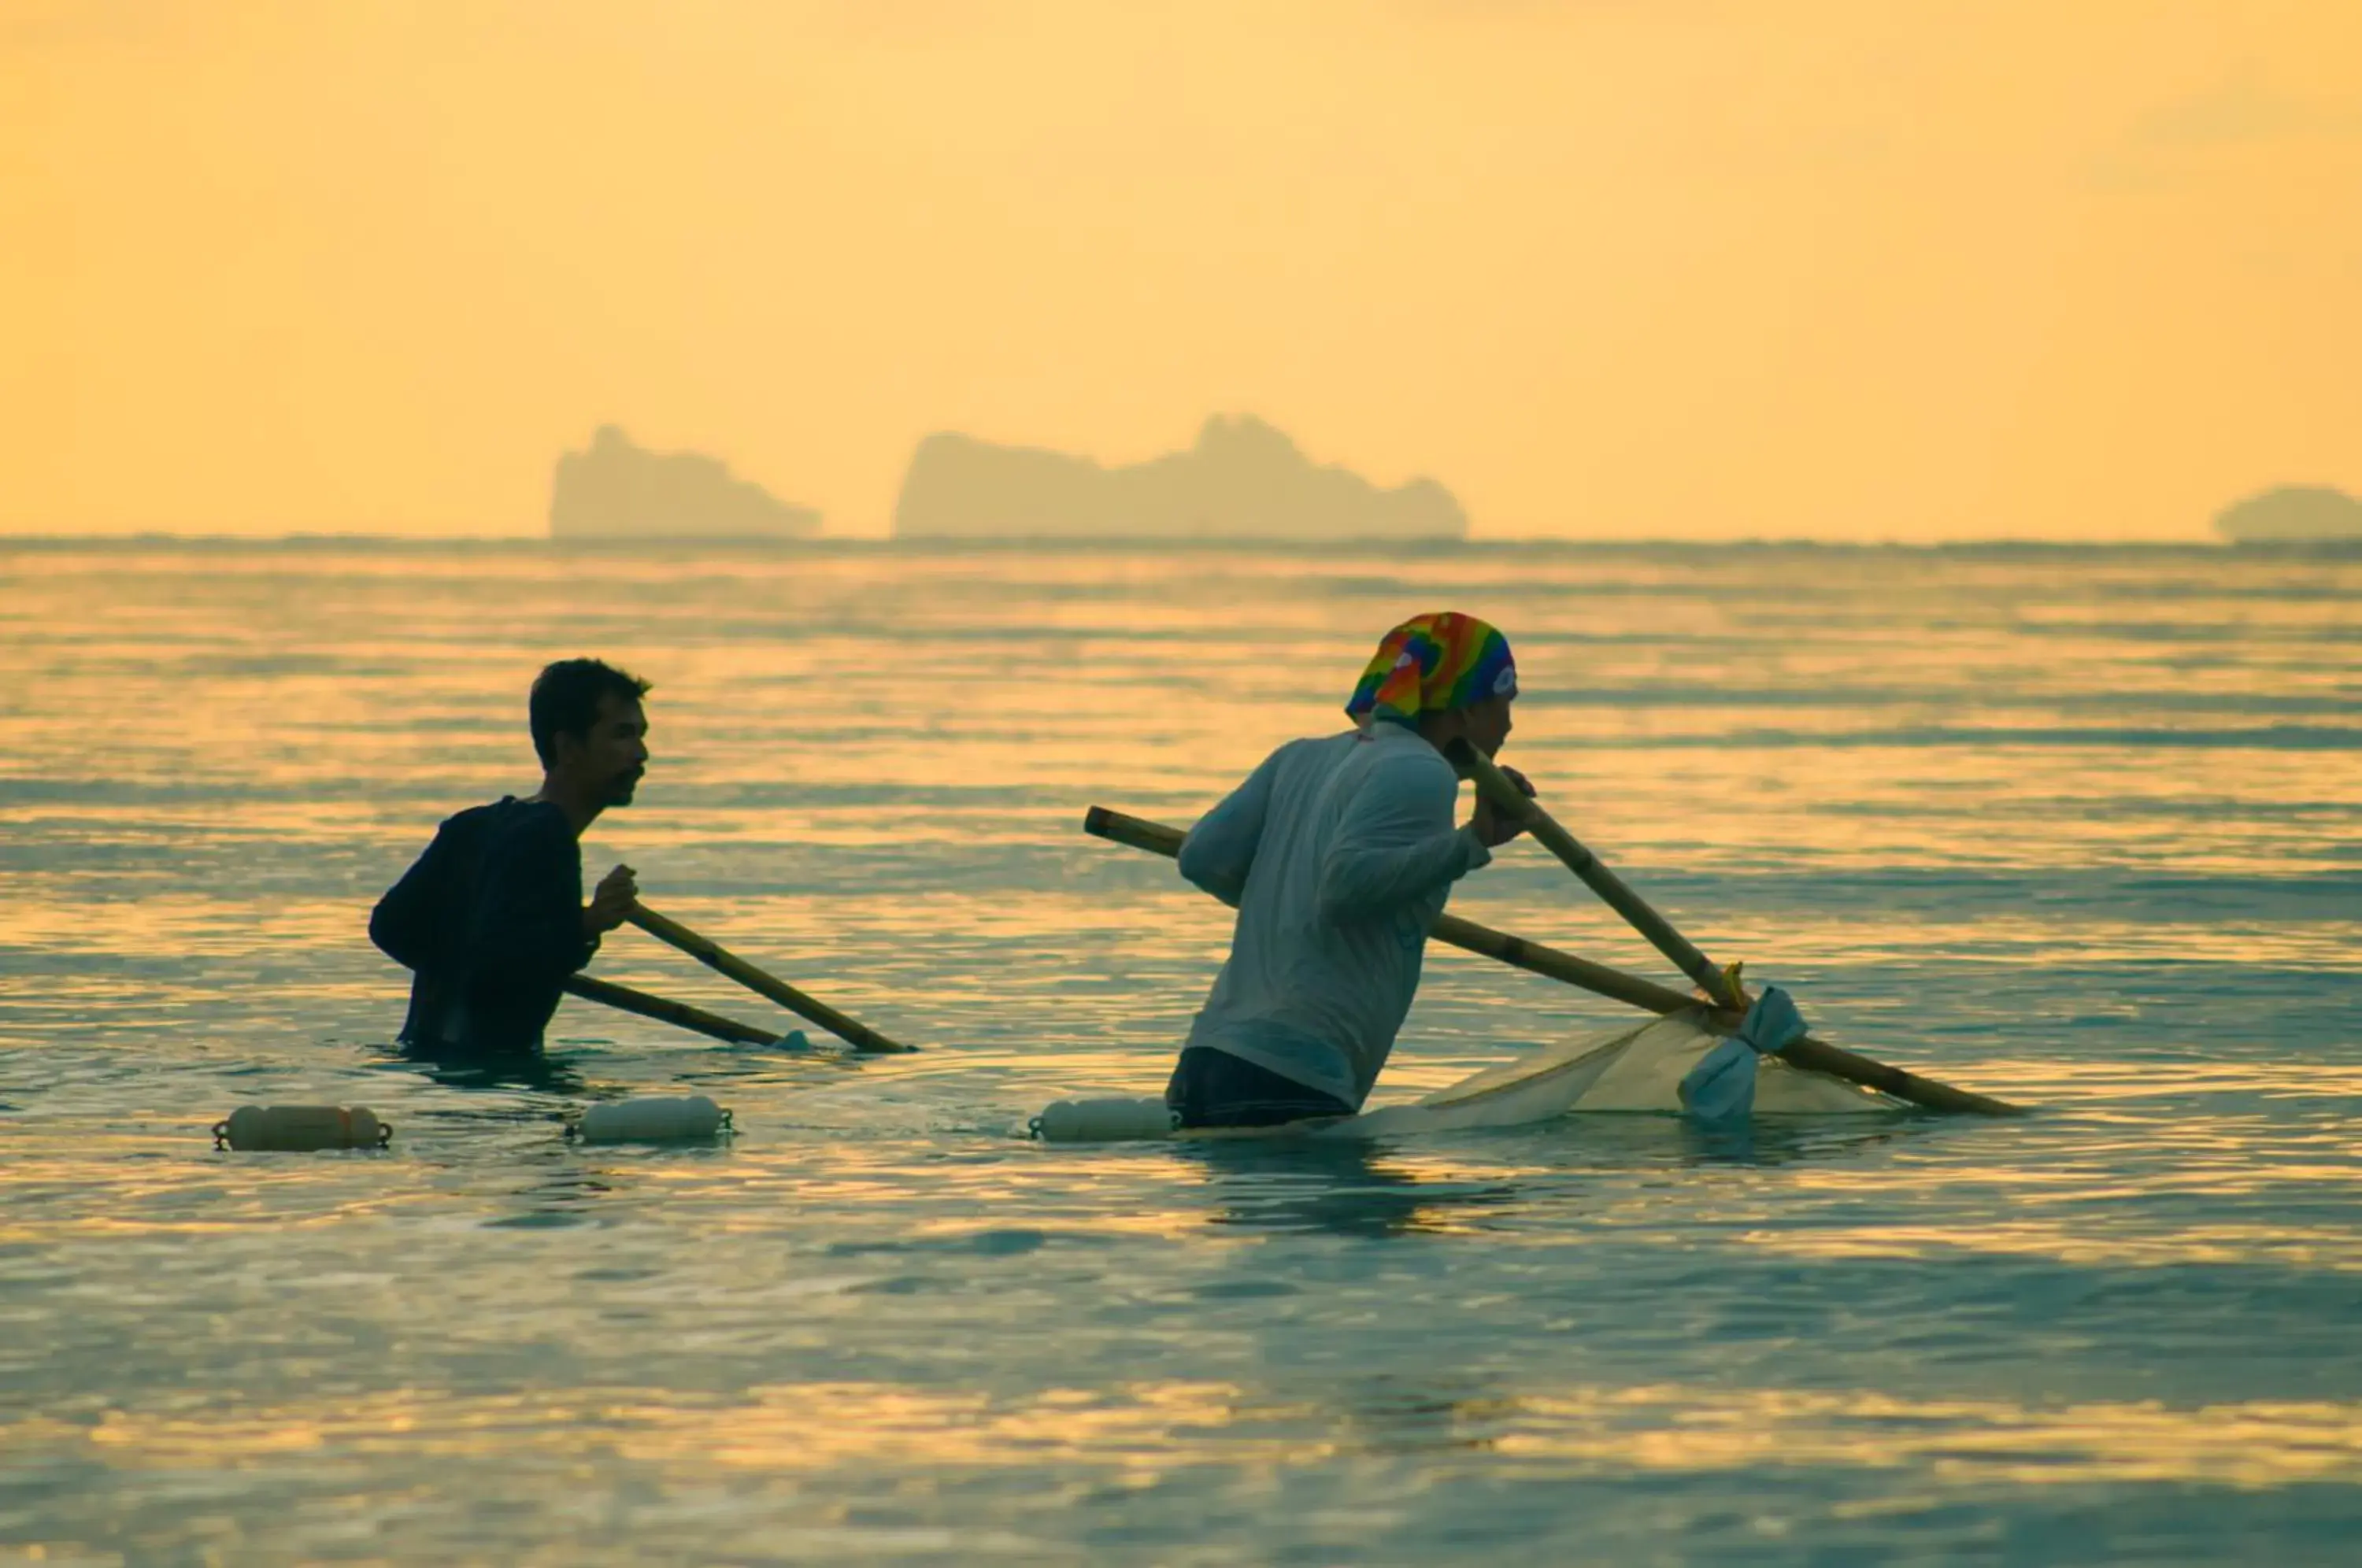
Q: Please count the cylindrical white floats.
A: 3